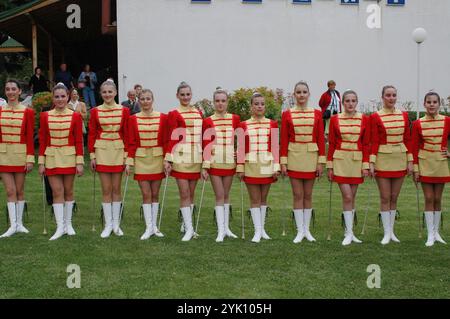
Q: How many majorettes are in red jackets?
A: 11